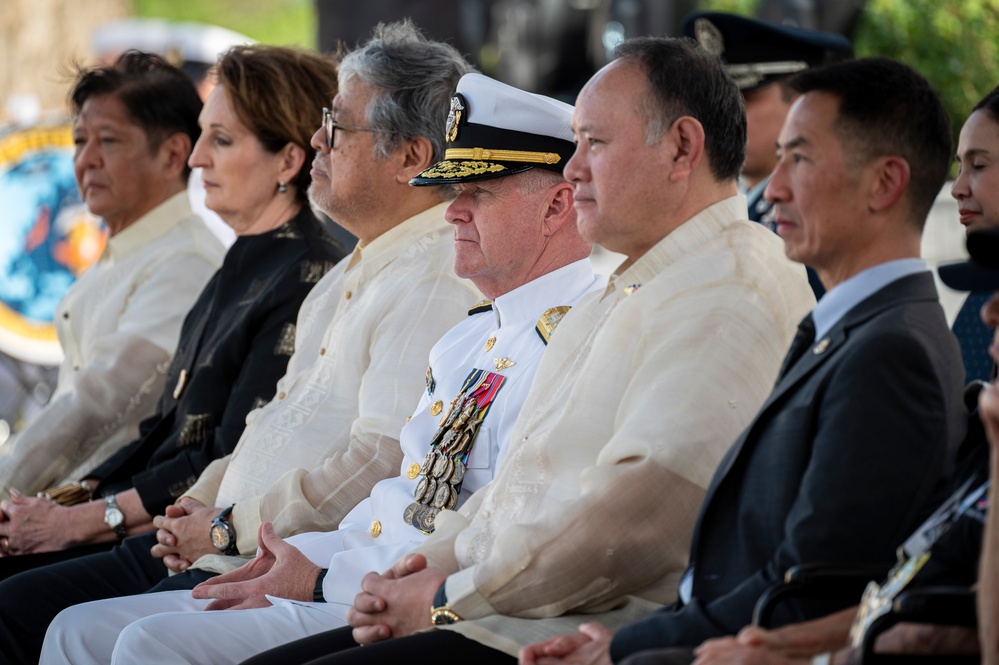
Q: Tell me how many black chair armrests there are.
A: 2